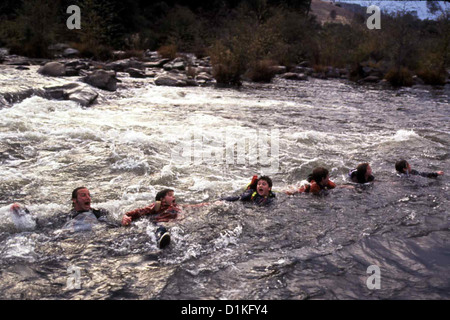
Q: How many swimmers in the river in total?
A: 6